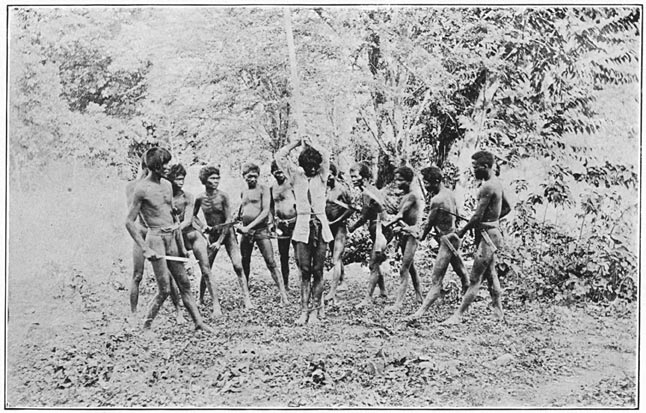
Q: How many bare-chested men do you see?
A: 11